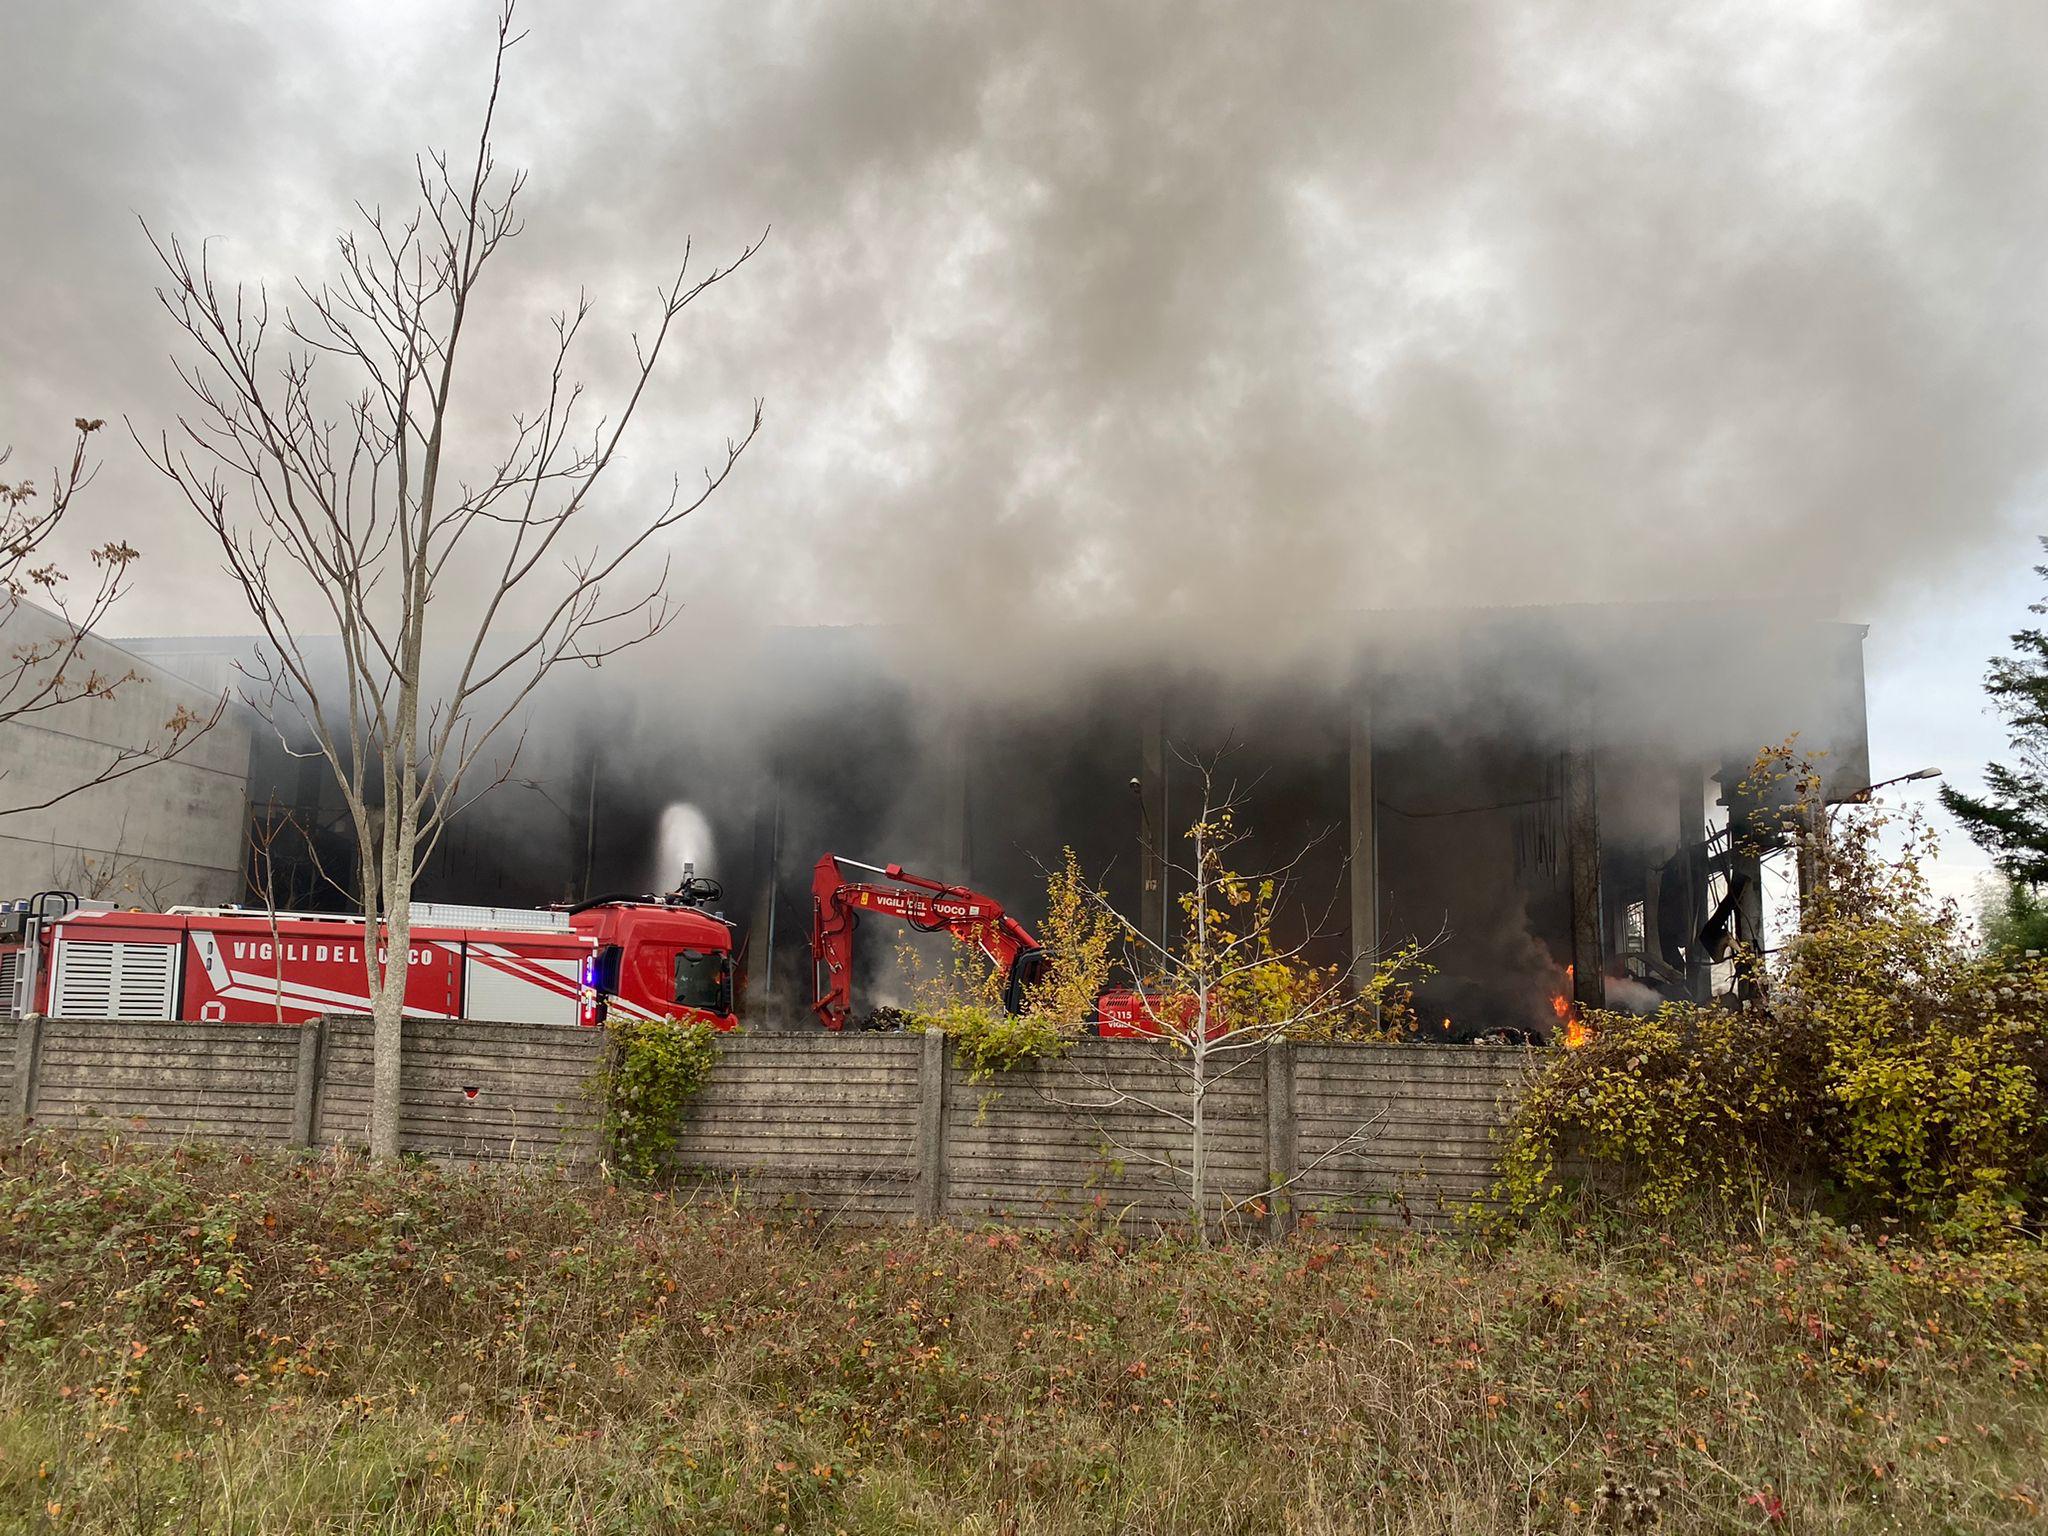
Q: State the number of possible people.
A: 0